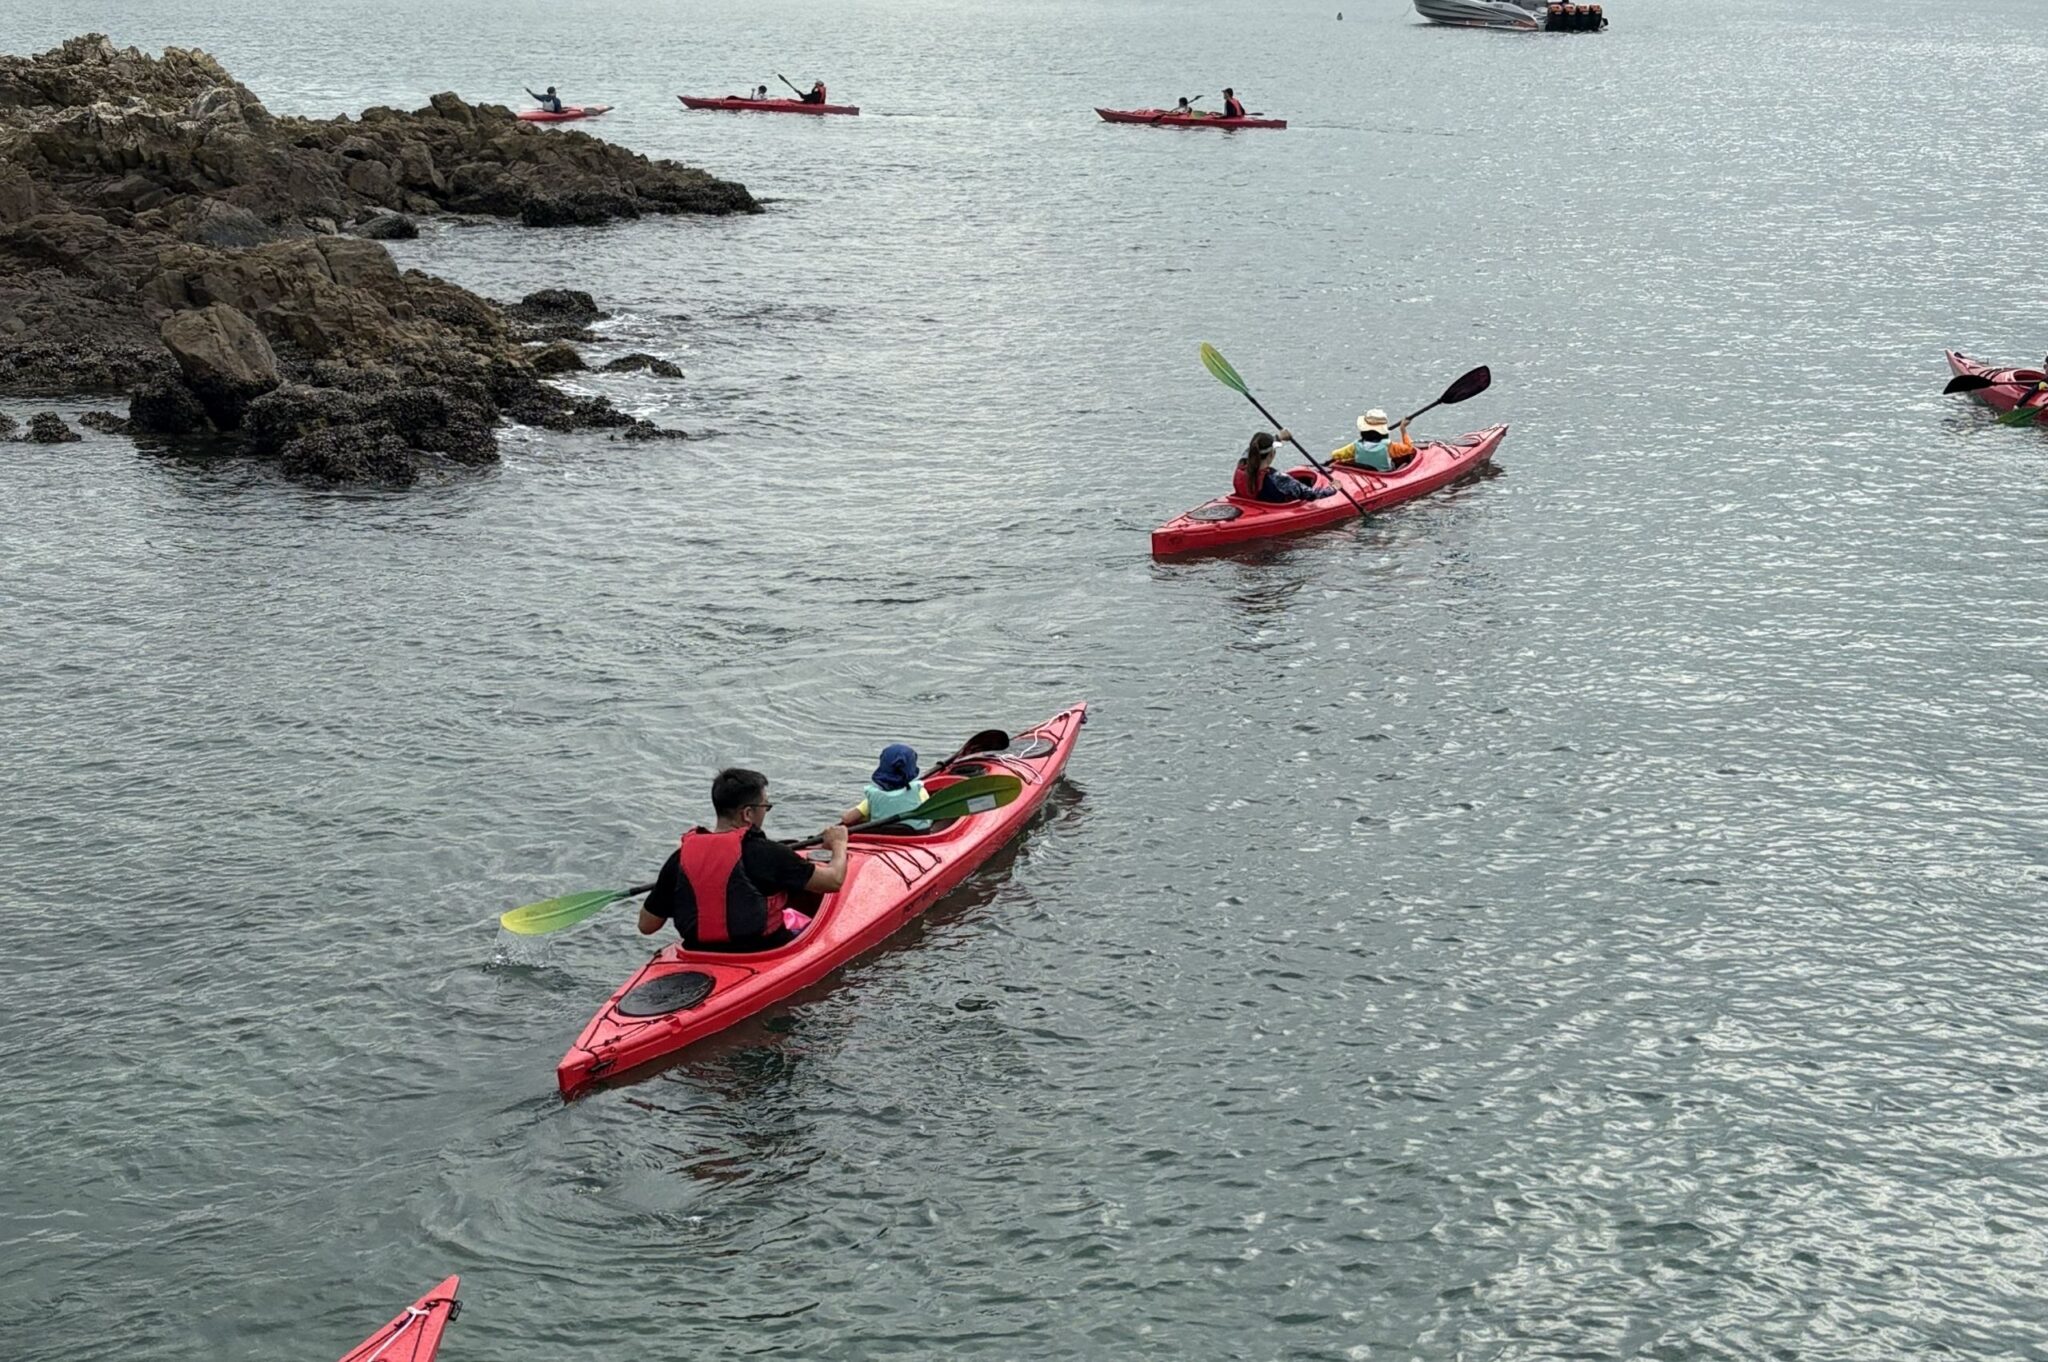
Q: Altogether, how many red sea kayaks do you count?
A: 7